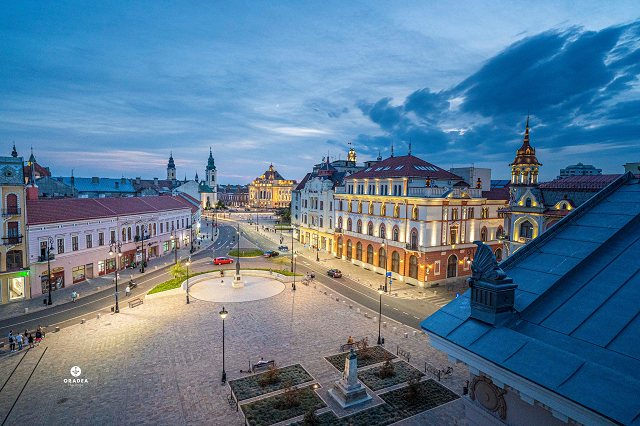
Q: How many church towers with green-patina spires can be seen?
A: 2